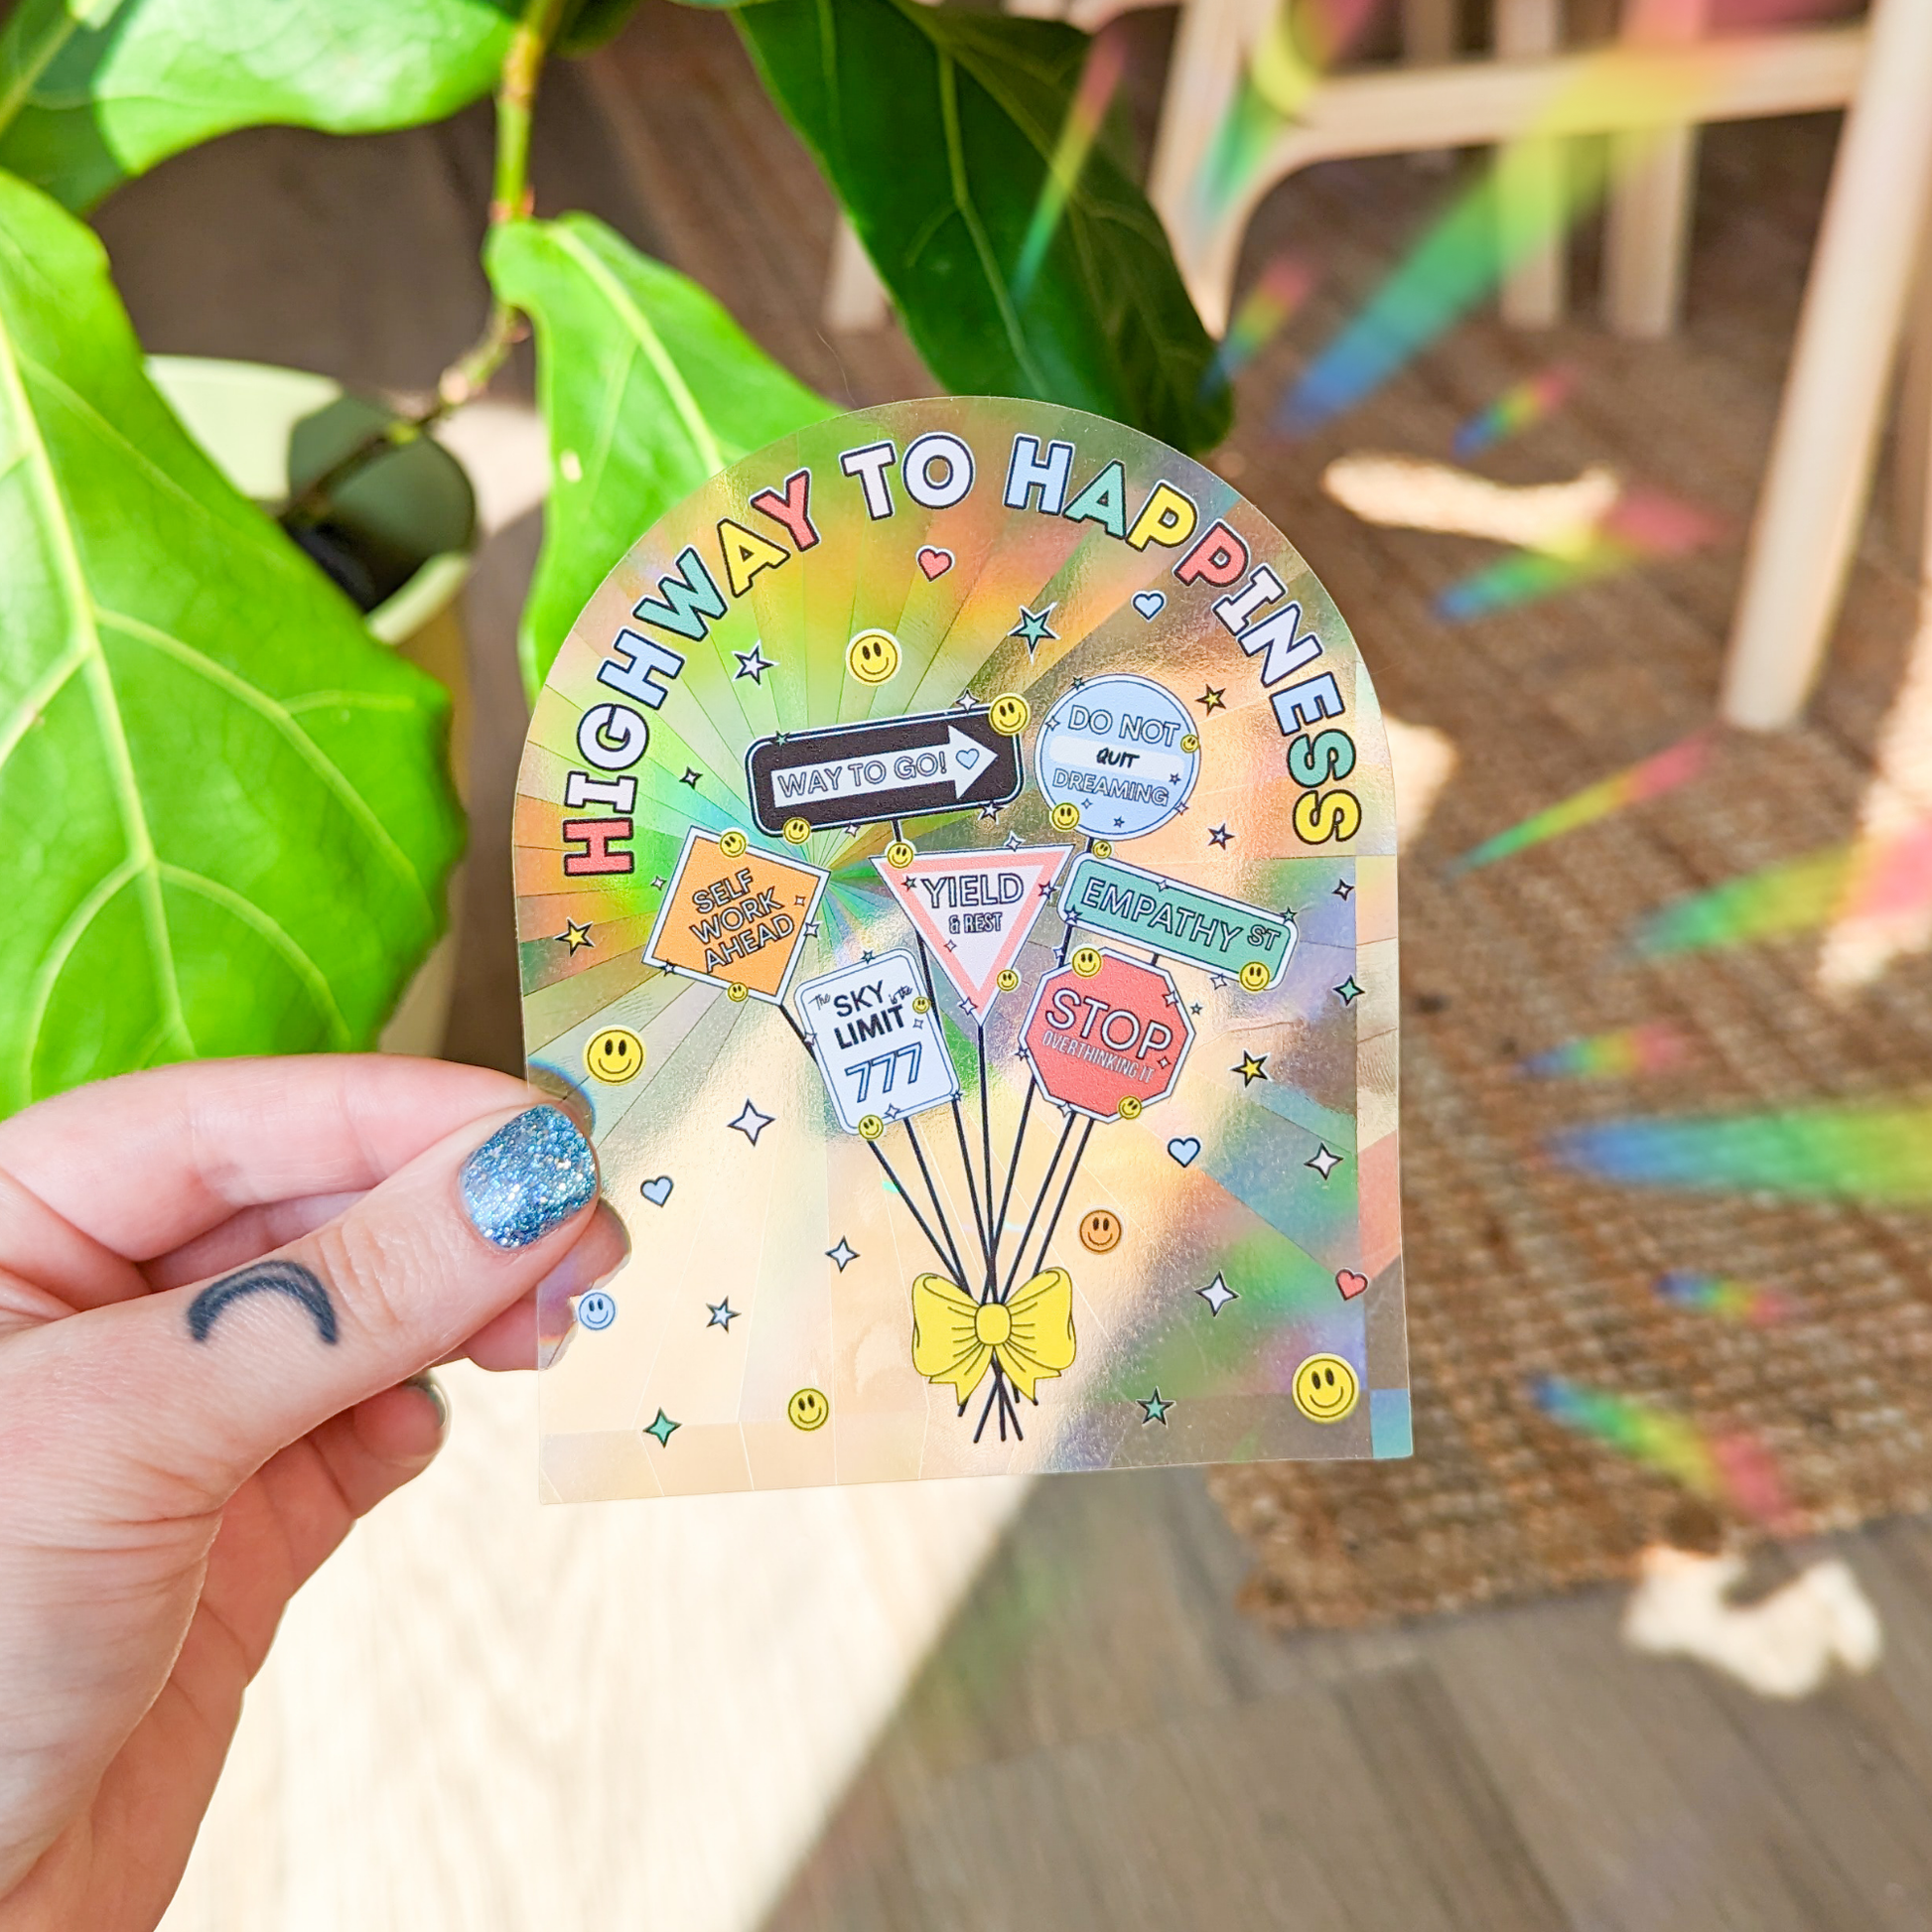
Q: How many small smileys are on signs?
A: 14